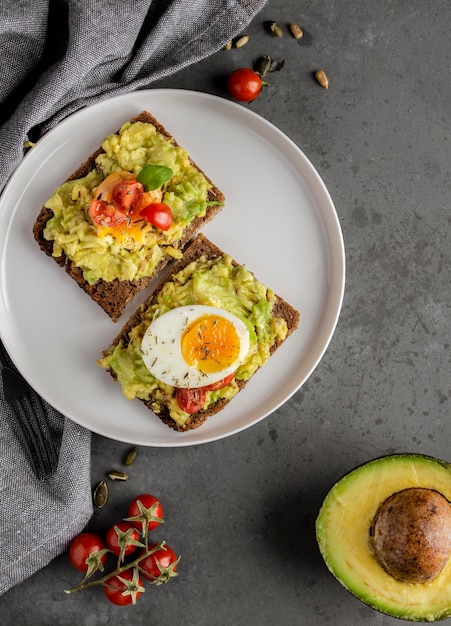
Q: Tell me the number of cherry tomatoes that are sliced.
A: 5